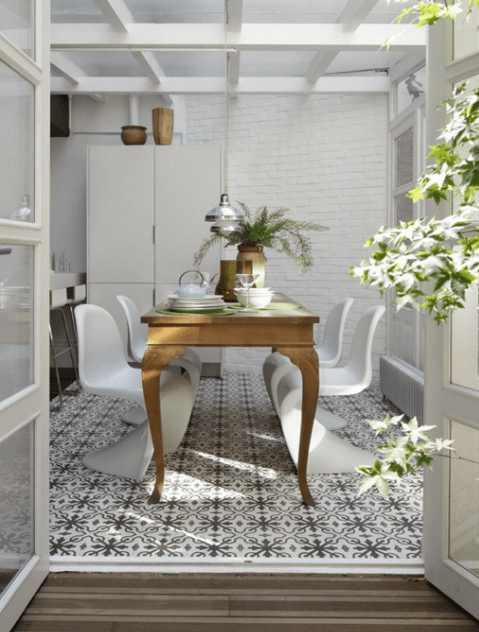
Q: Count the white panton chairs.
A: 4